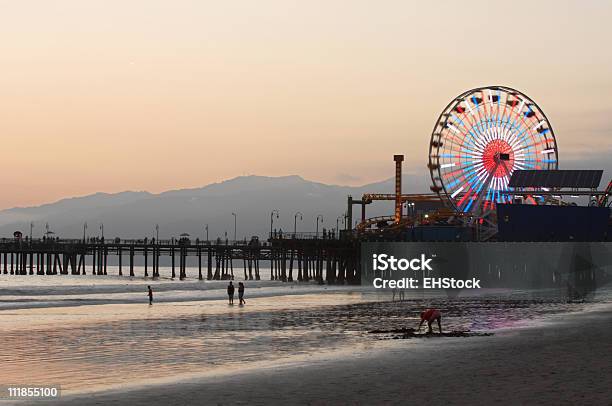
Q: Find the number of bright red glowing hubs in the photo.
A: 1